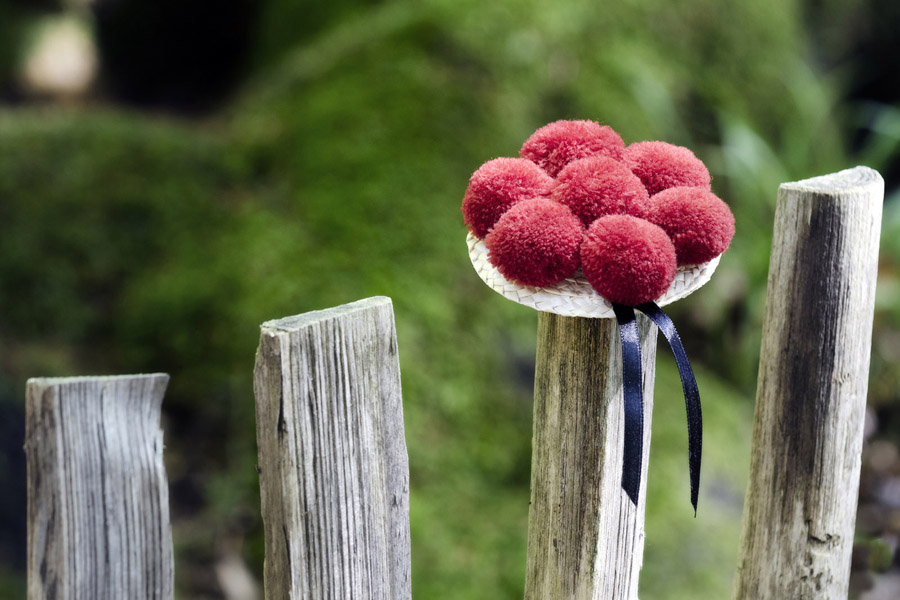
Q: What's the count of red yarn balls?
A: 7